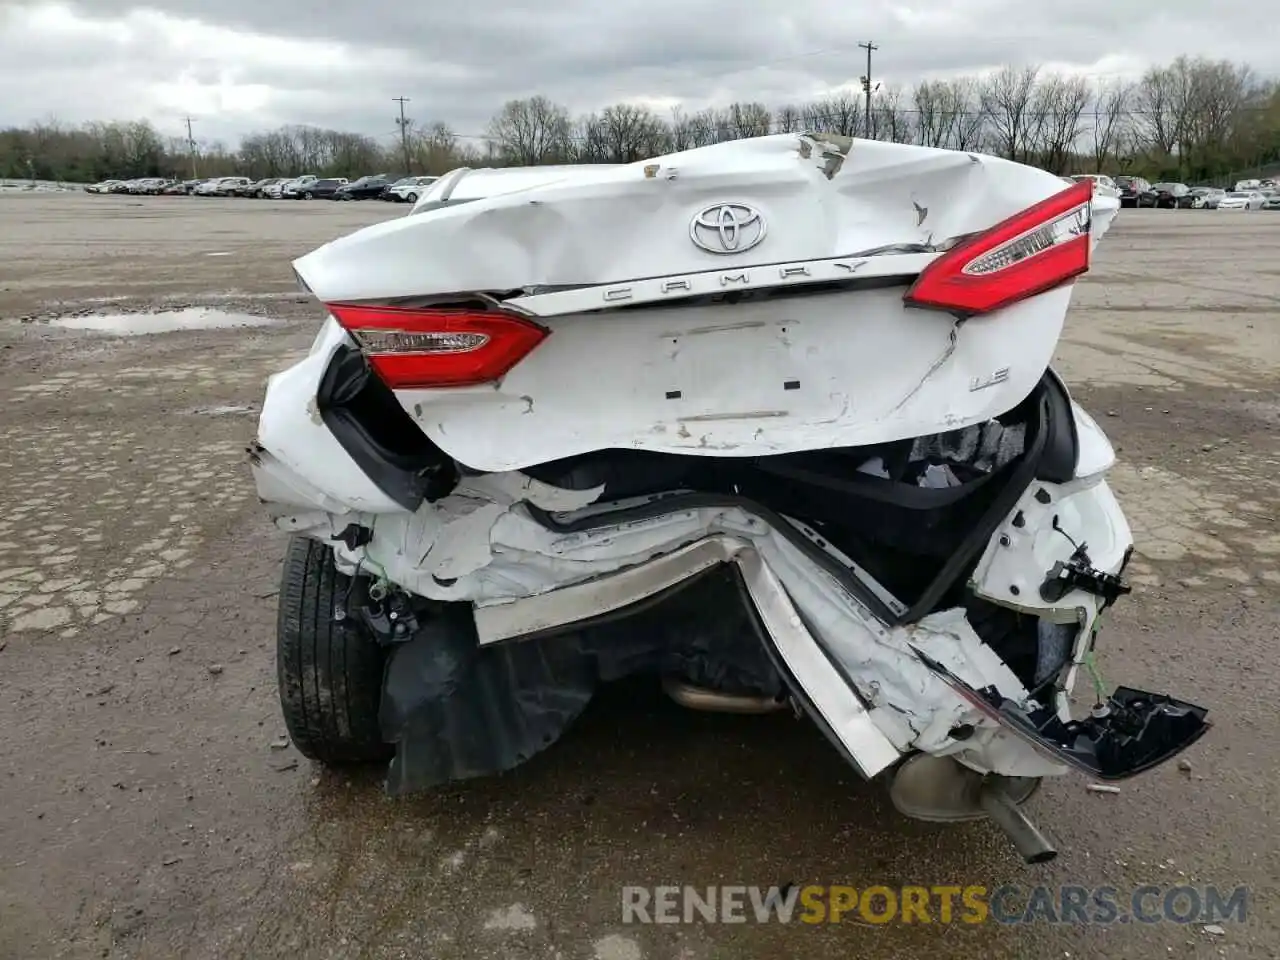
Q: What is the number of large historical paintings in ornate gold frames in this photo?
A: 0